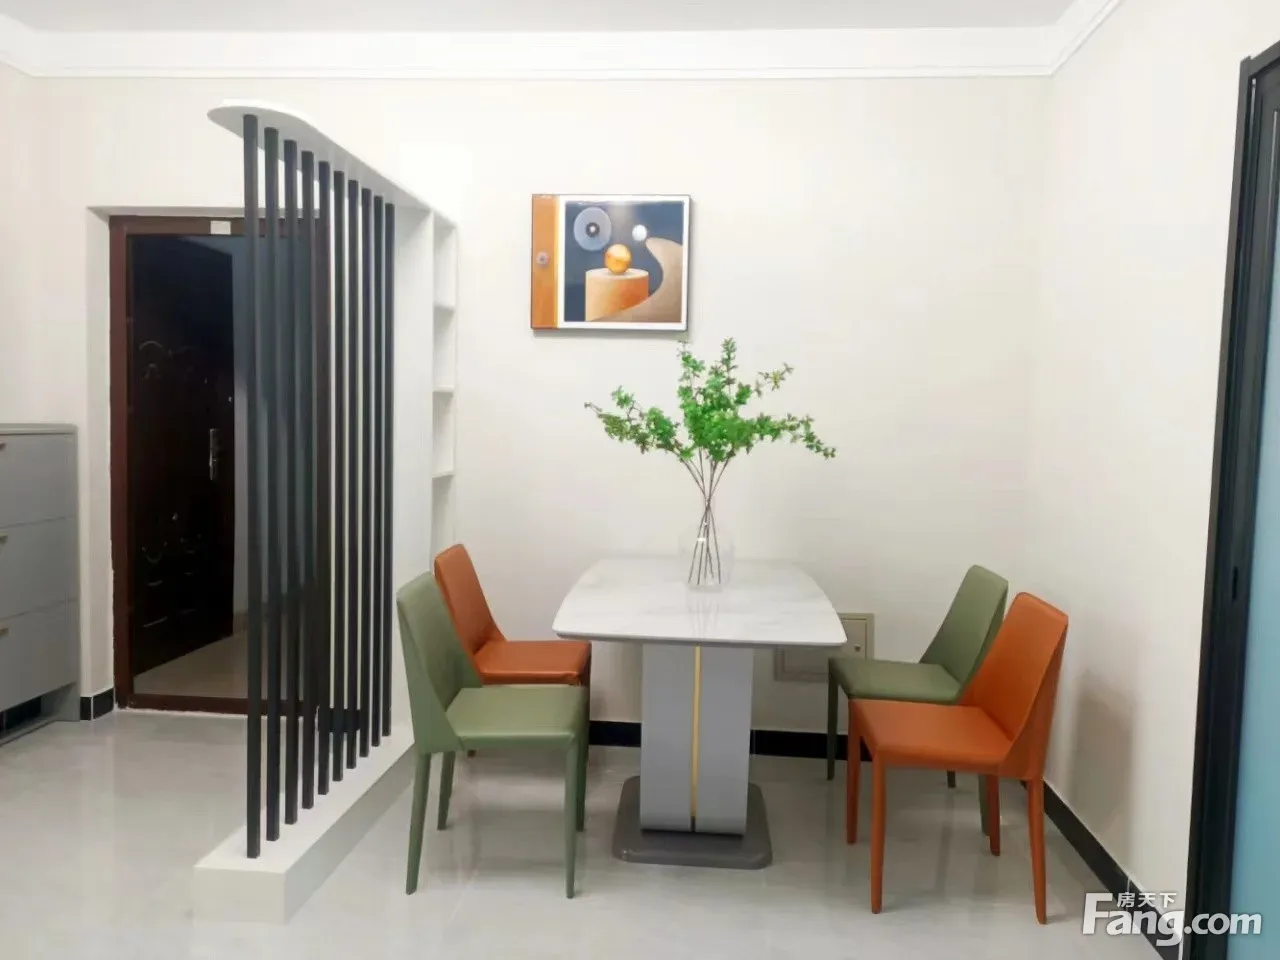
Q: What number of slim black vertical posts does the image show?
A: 10